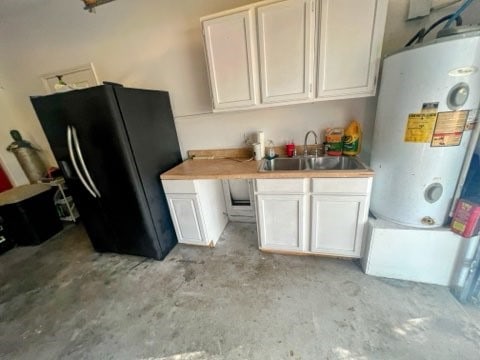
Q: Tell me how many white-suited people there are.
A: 0